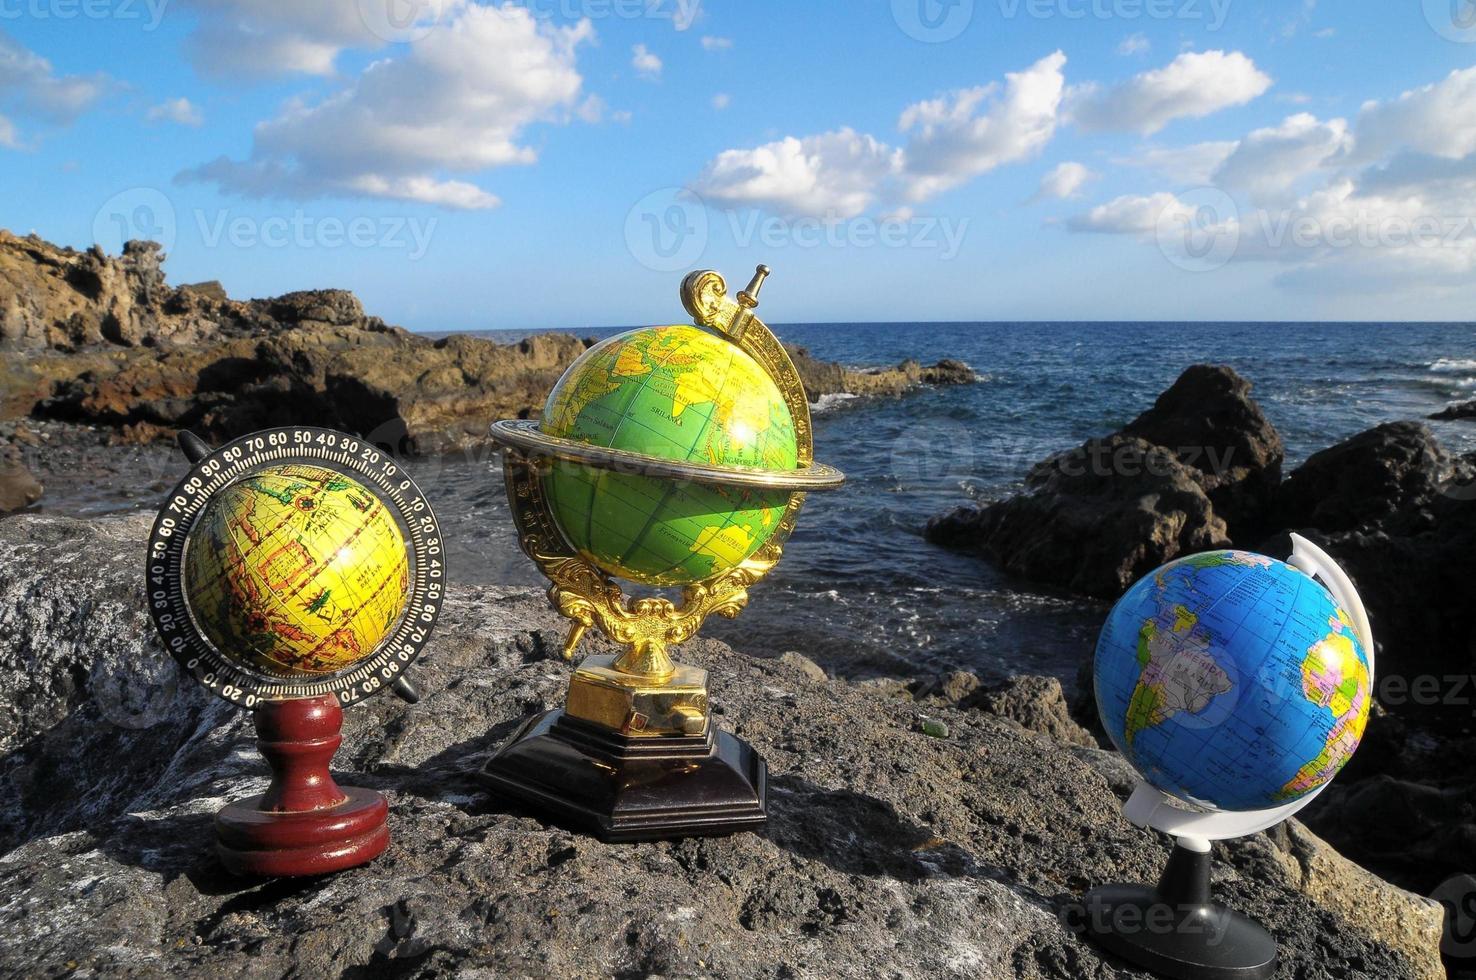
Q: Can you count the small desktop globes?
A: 3